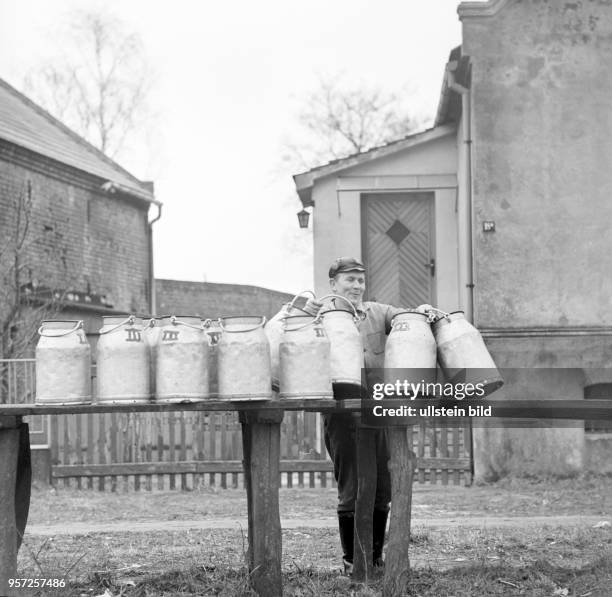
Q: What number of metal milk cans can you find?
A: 11